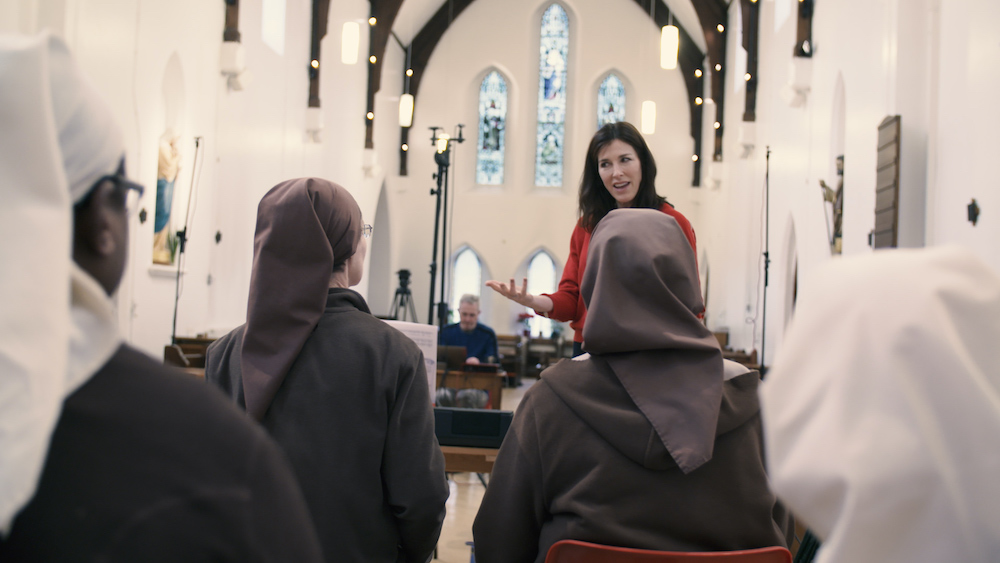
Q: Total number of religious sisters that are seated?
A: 4